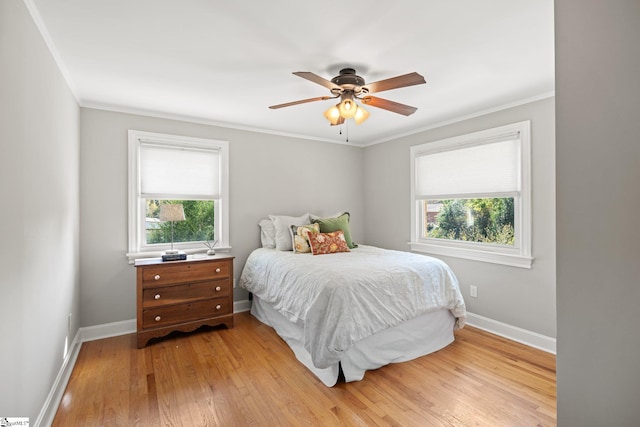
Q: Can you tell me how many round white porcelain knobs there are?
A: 6